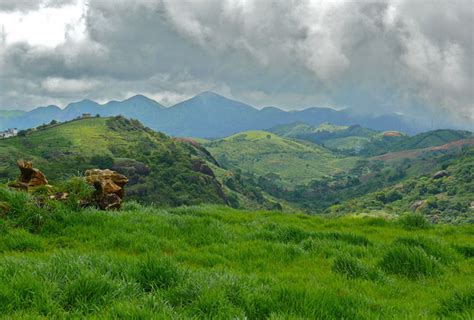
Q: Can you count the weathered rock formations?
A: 2